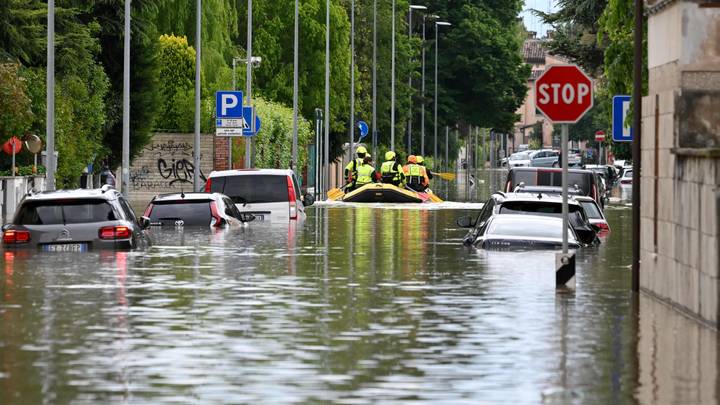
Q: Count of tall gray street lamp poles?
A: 12